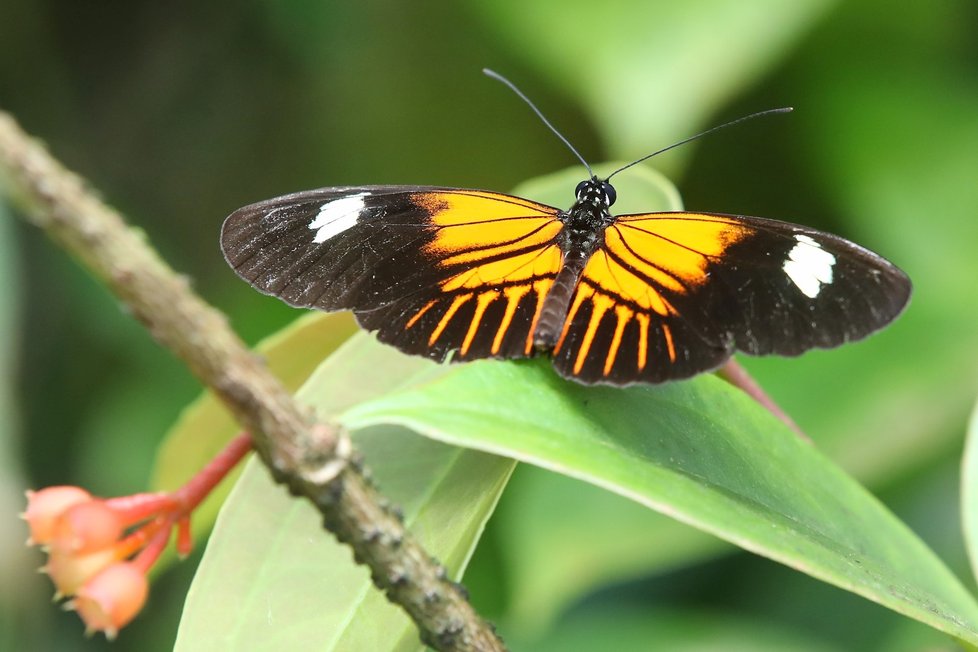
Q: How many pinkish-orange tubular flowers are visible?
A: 4